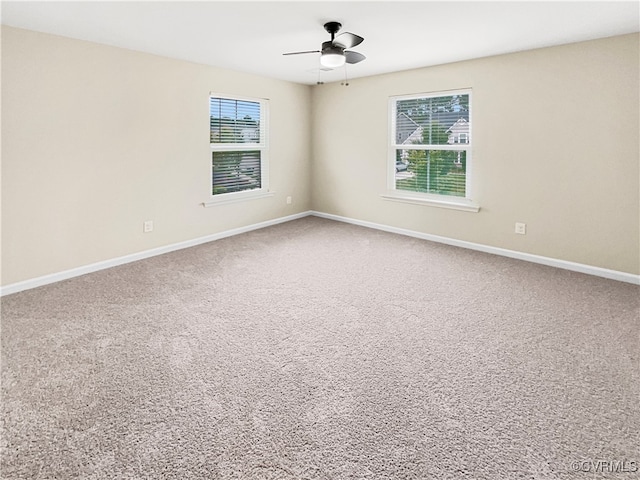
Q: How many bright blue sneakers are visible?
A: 0